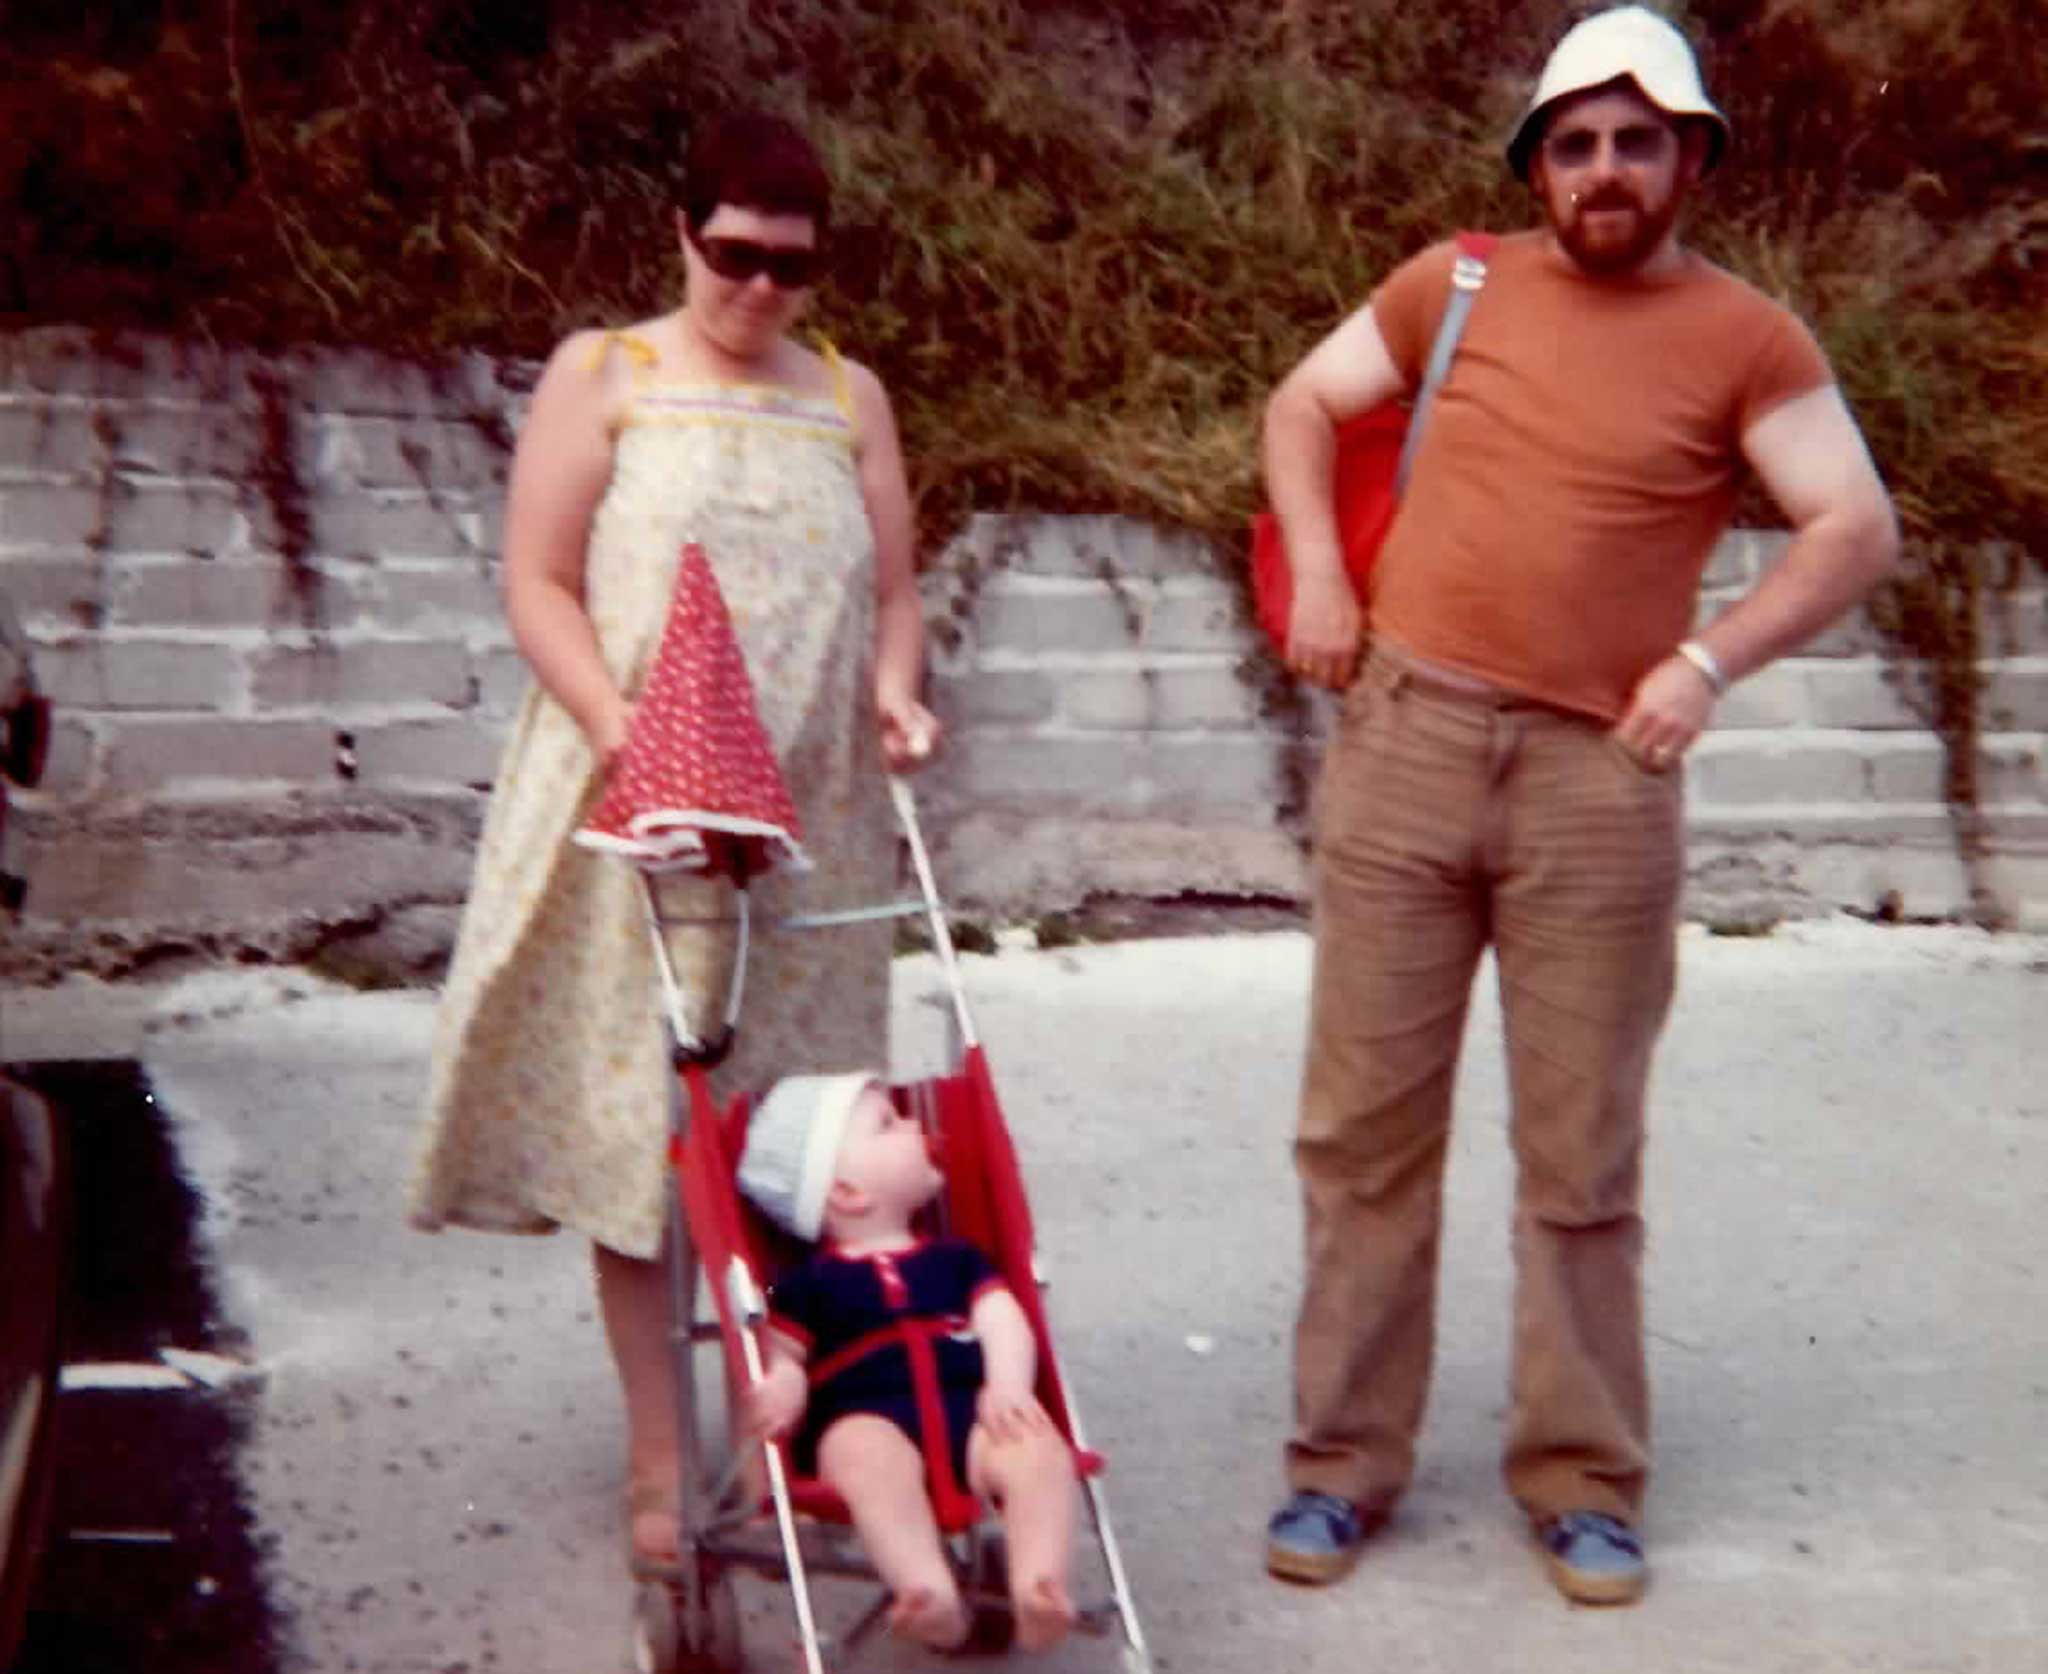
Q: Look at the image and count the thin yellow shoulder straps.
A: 2